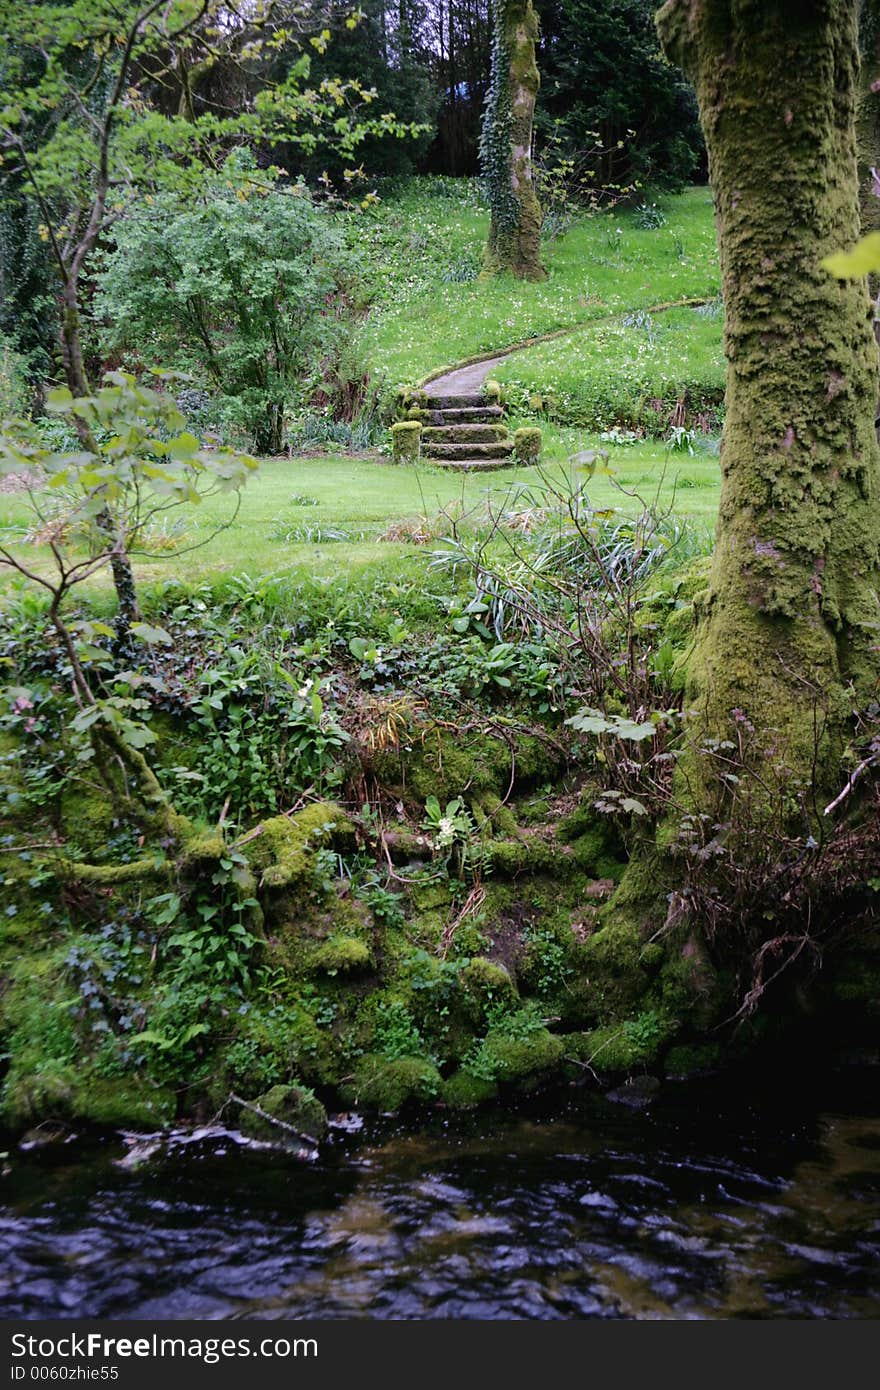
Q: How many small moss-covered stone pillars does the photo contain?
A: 2